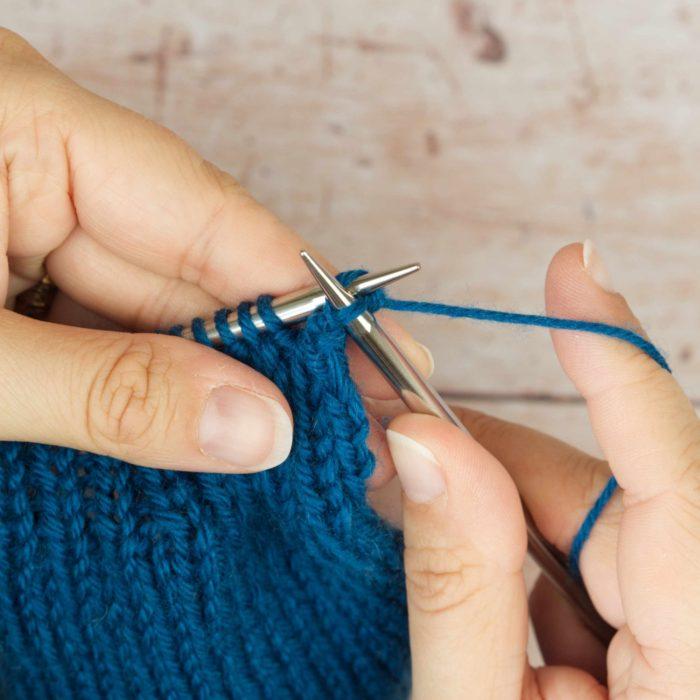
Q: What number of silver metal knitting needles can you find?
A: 2